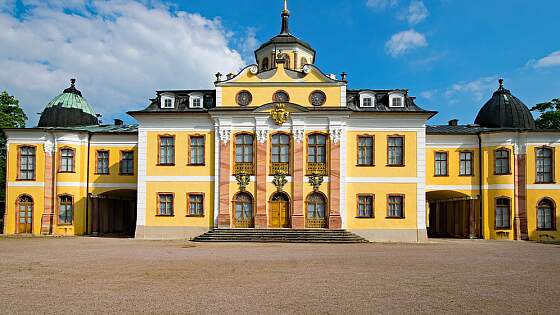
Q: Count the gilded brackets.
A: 3